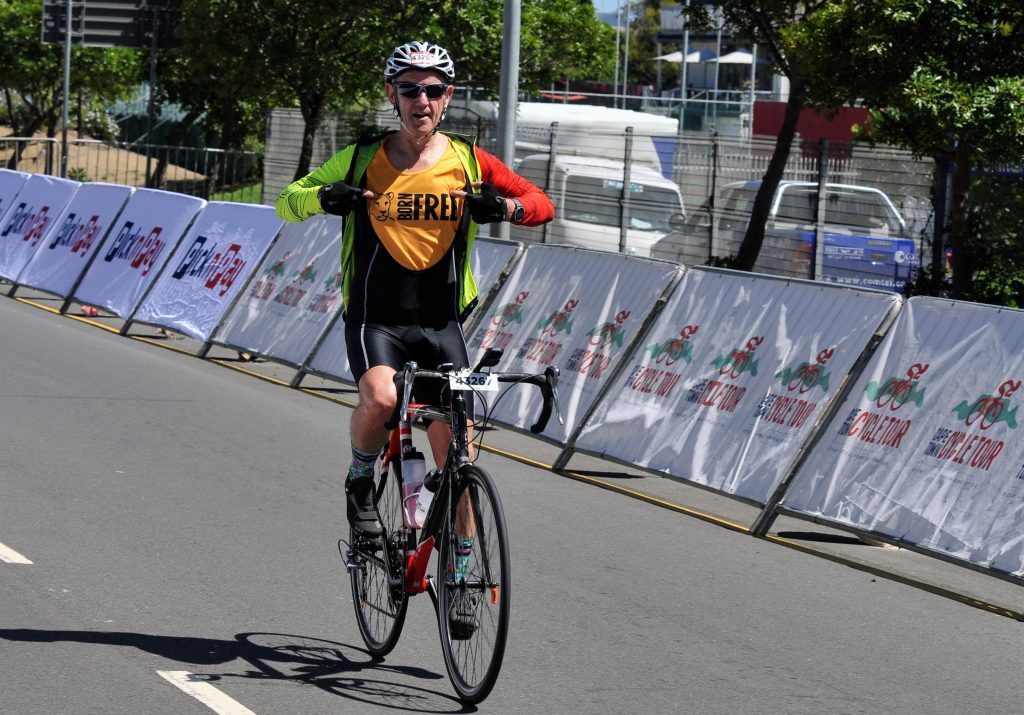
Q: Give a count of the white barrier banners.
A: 10